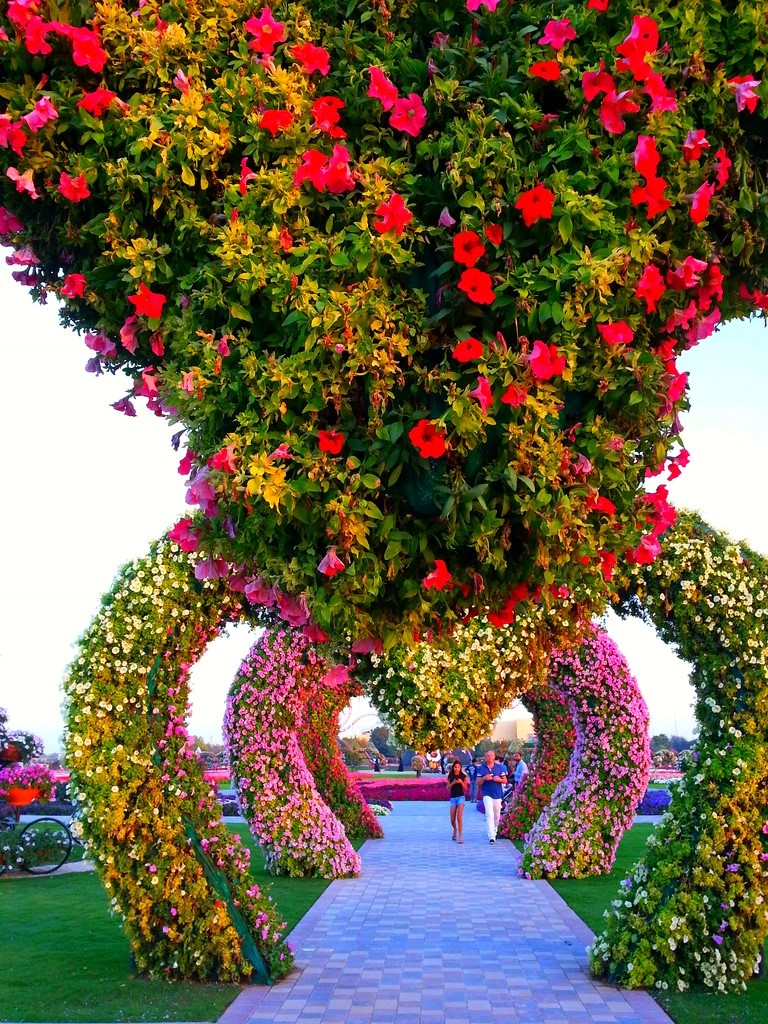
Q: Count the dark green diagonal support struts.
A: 1